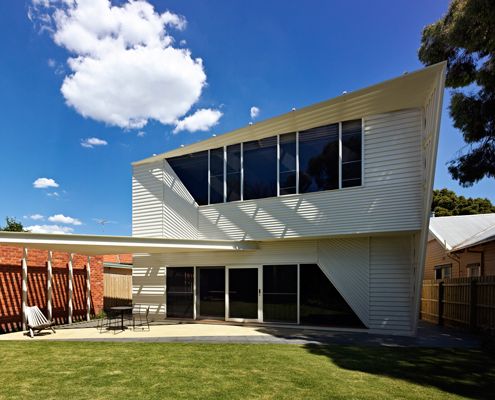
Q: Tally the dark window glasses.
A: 12